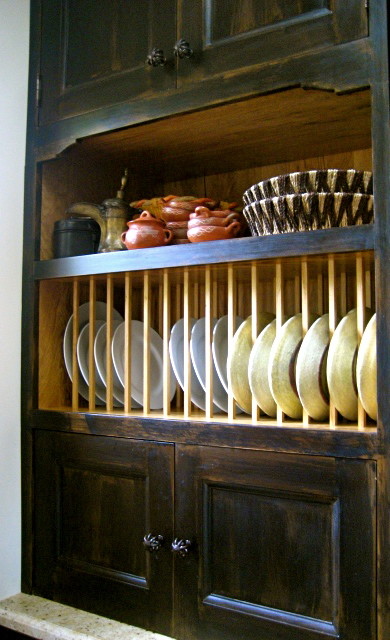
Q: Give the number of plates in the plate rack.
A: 13